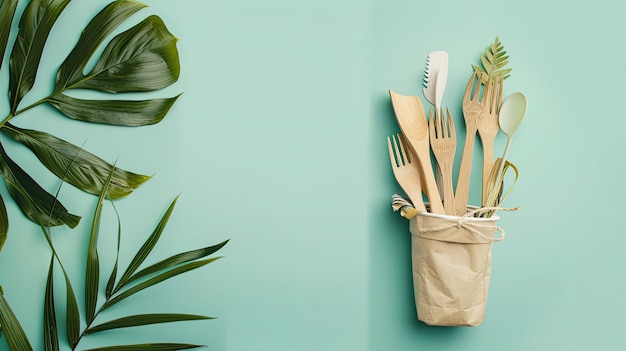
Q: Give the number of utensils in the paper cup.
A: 7